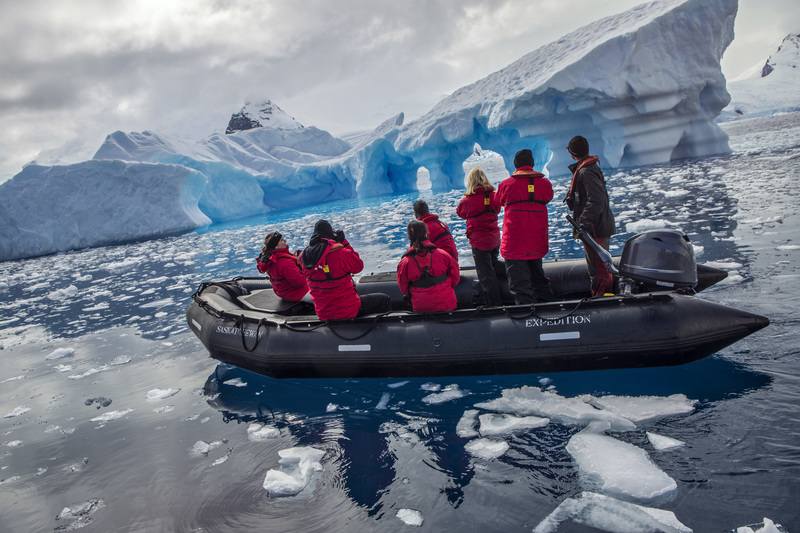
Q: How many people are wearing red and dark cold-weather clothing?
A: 7